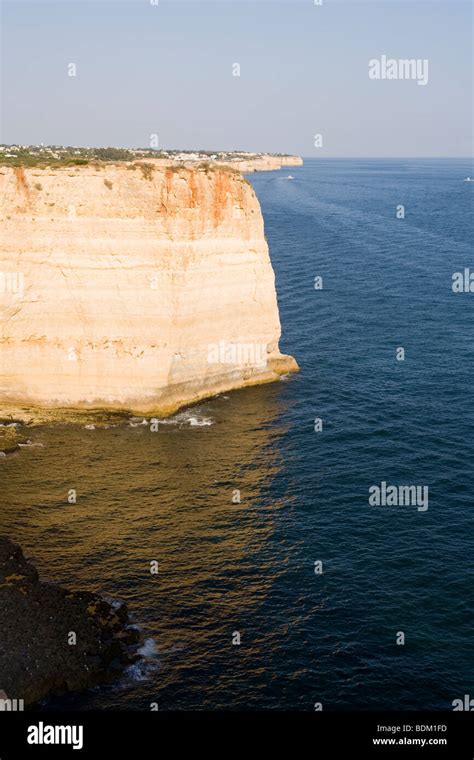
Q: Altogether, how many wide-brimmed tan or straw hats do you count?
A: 0